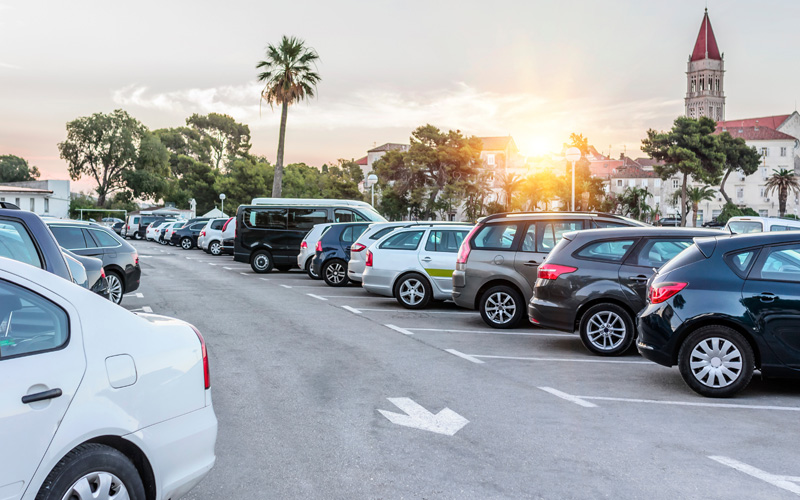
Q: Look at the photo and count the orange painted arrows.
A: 0